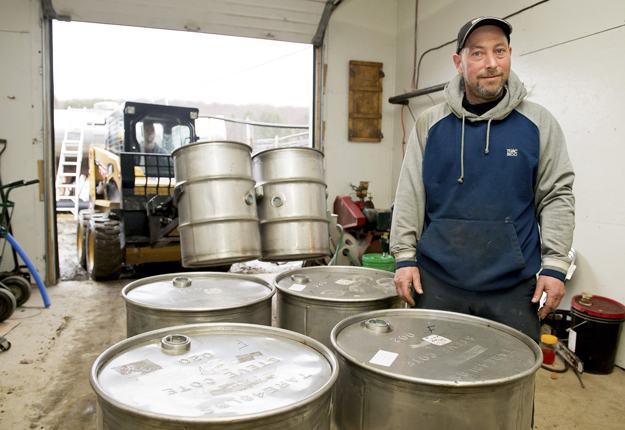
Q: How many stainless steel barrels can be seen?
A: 6